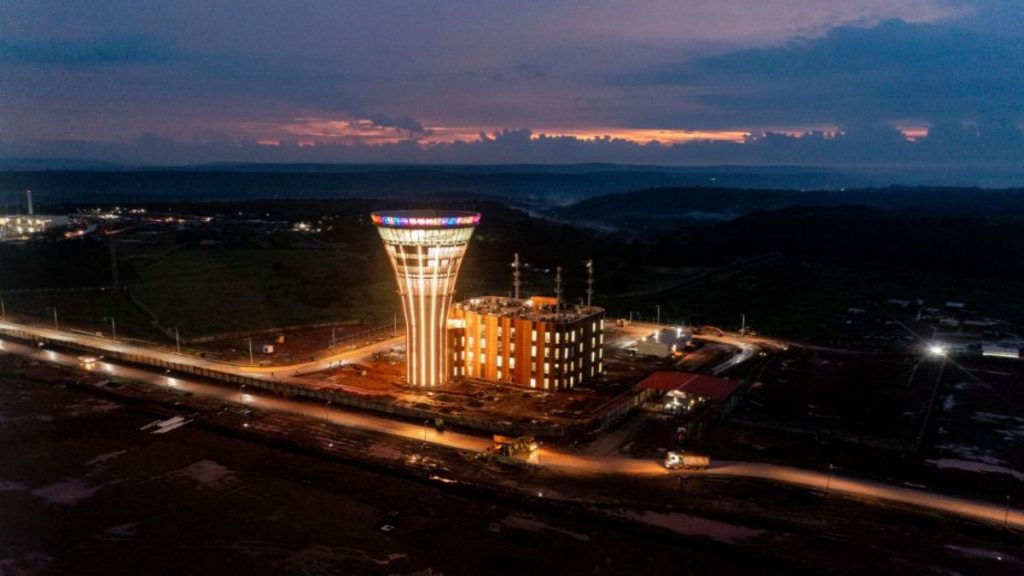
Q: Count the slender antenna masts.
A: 3